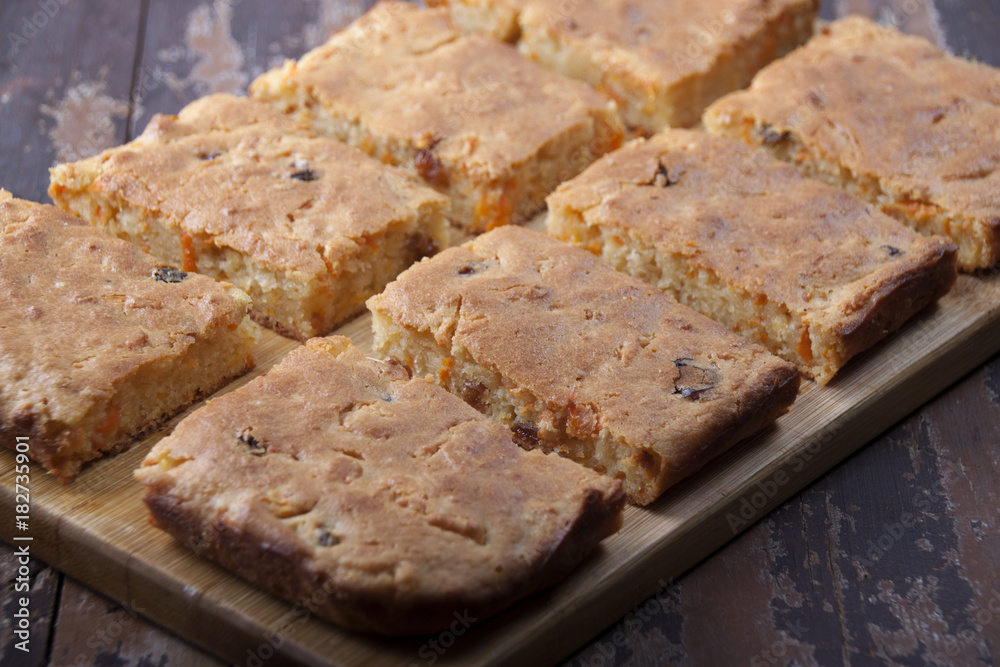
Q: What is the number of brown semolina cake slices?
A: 8